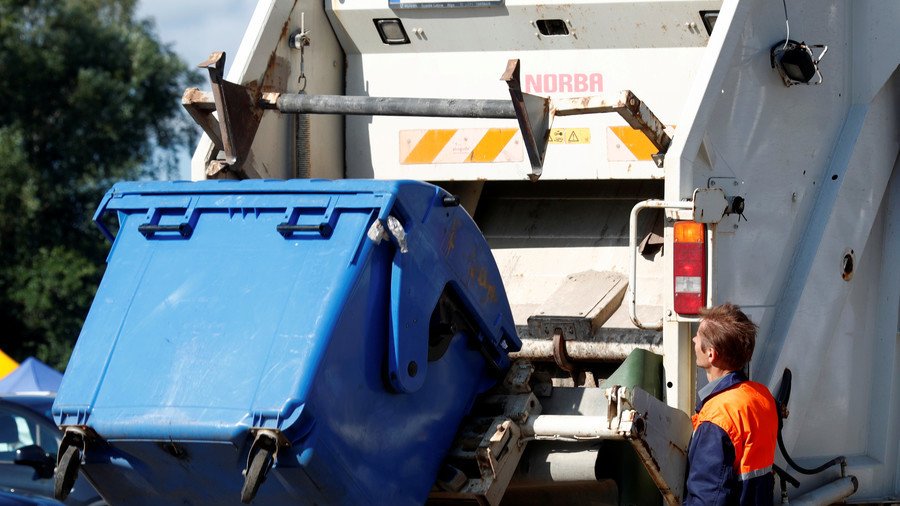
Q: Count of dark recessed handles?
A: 2